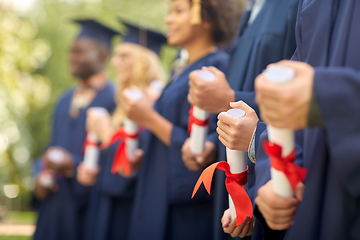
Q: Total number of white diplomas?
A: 6